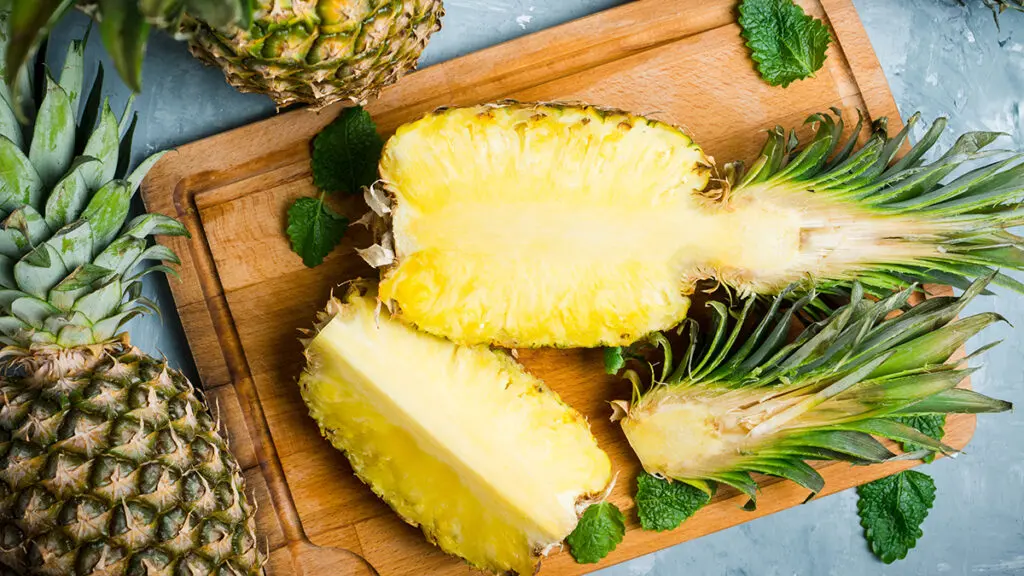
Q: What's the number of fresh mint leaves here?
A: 8